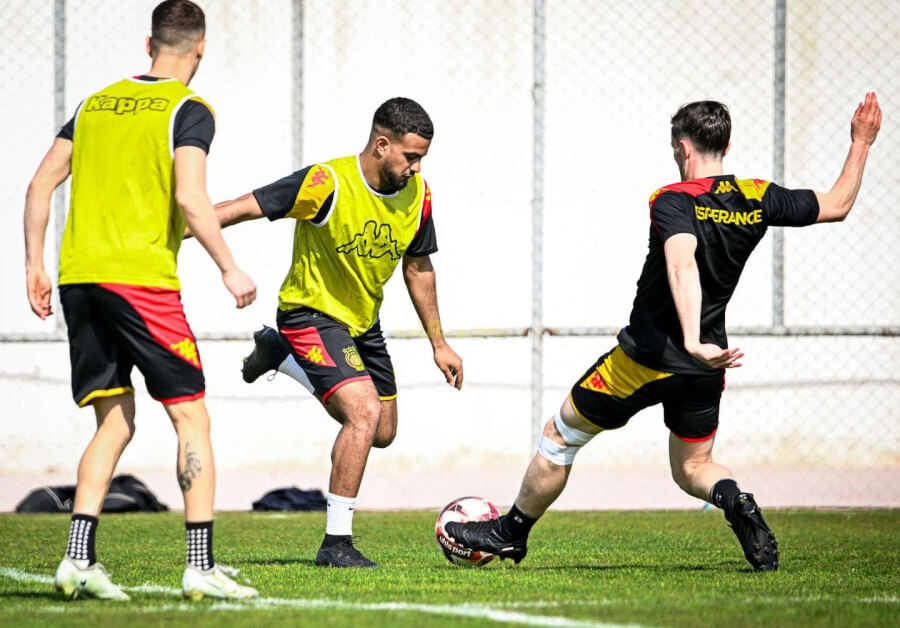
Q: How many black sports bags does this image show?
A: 2